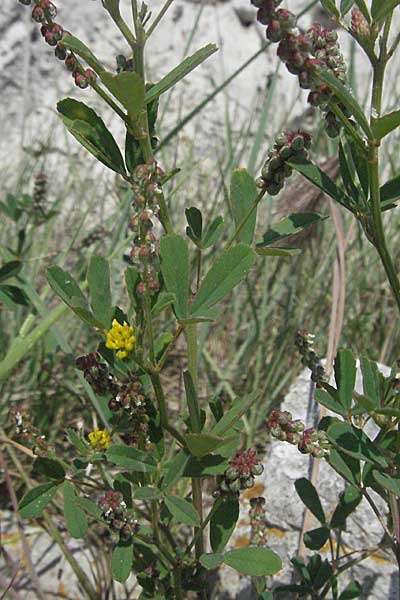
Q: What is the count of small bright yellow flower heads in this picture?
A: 2